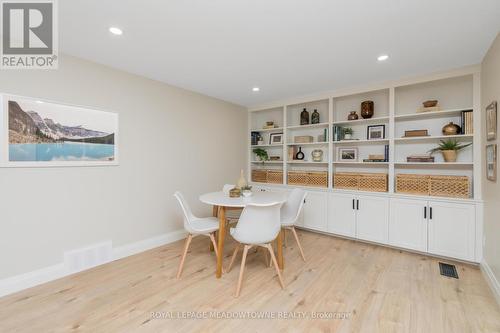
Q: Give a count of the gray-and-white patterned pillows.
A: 0